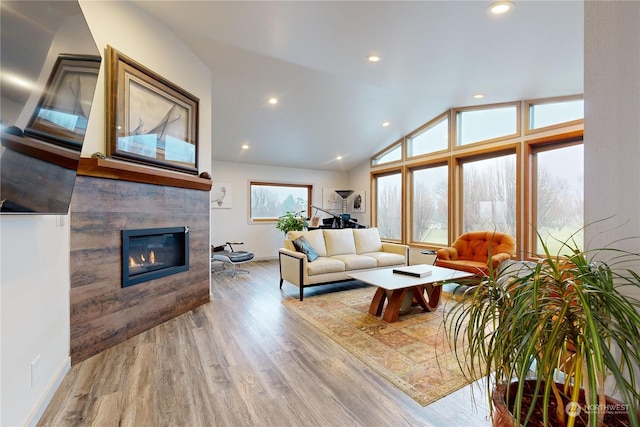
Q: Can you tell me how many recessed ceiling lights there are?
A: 7